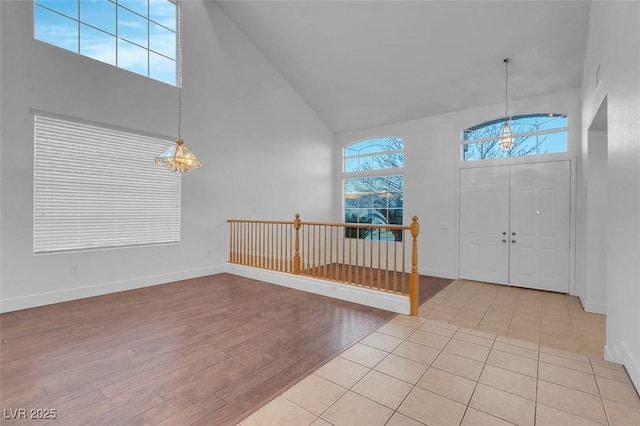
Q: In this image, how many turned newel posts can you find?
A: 2